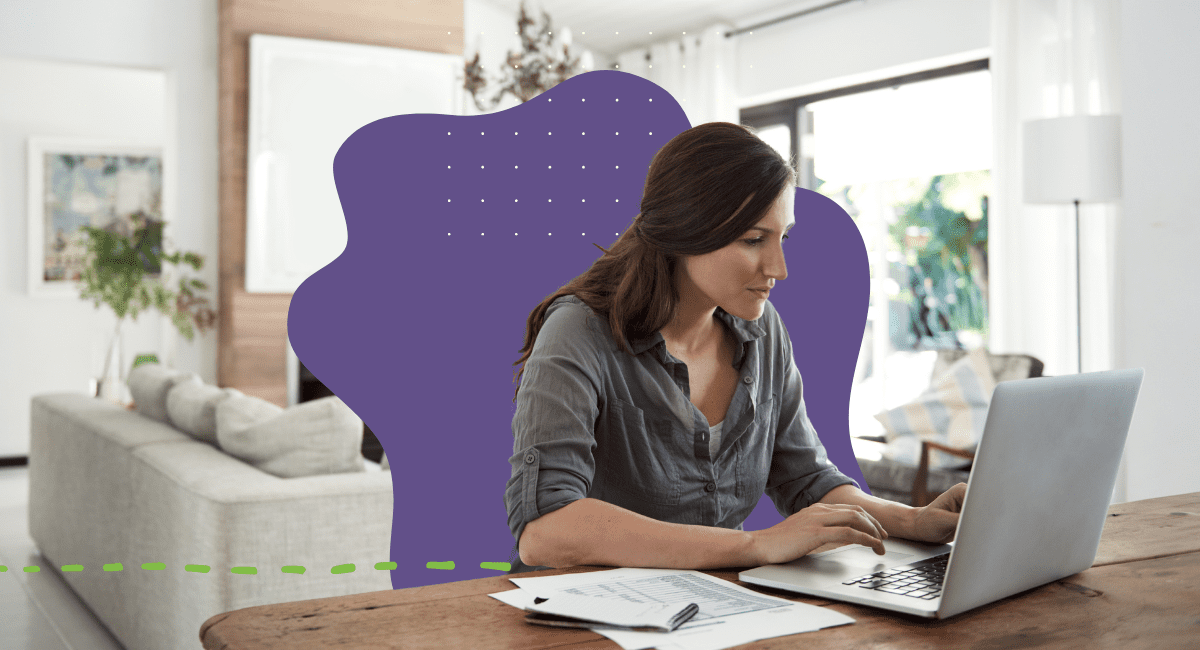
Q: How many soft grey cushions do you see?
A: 3